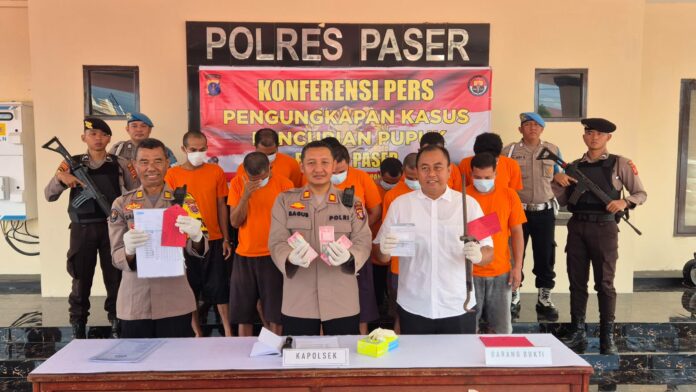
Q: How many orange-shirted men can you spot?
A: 10